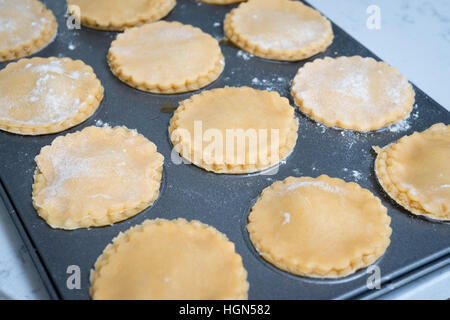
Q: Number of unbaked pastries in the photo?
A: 12